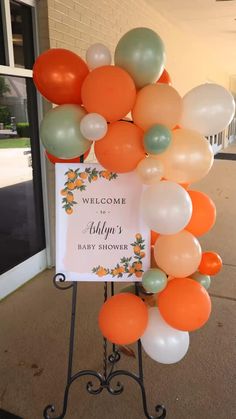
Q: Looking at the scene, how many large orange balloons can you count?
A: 6